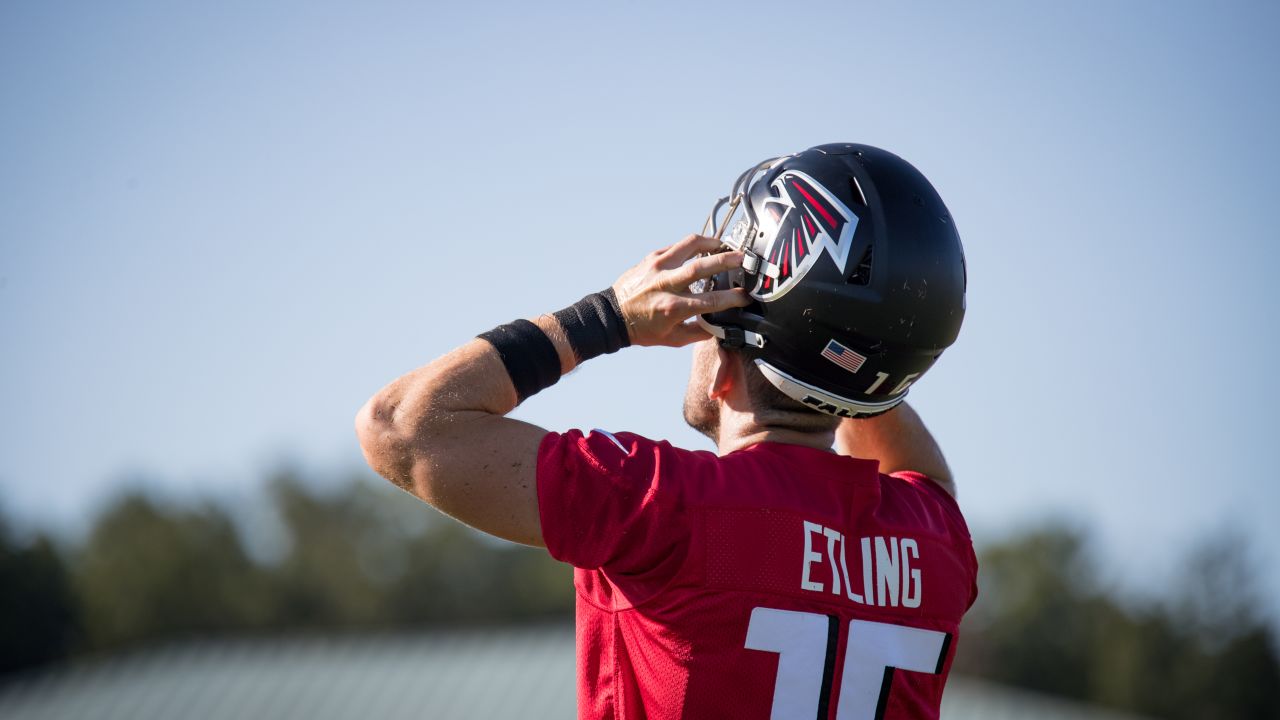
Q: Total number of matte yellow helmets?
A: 0